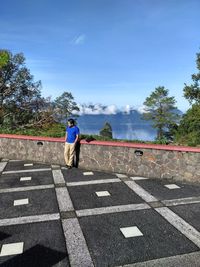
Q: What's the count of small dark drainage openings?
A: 2